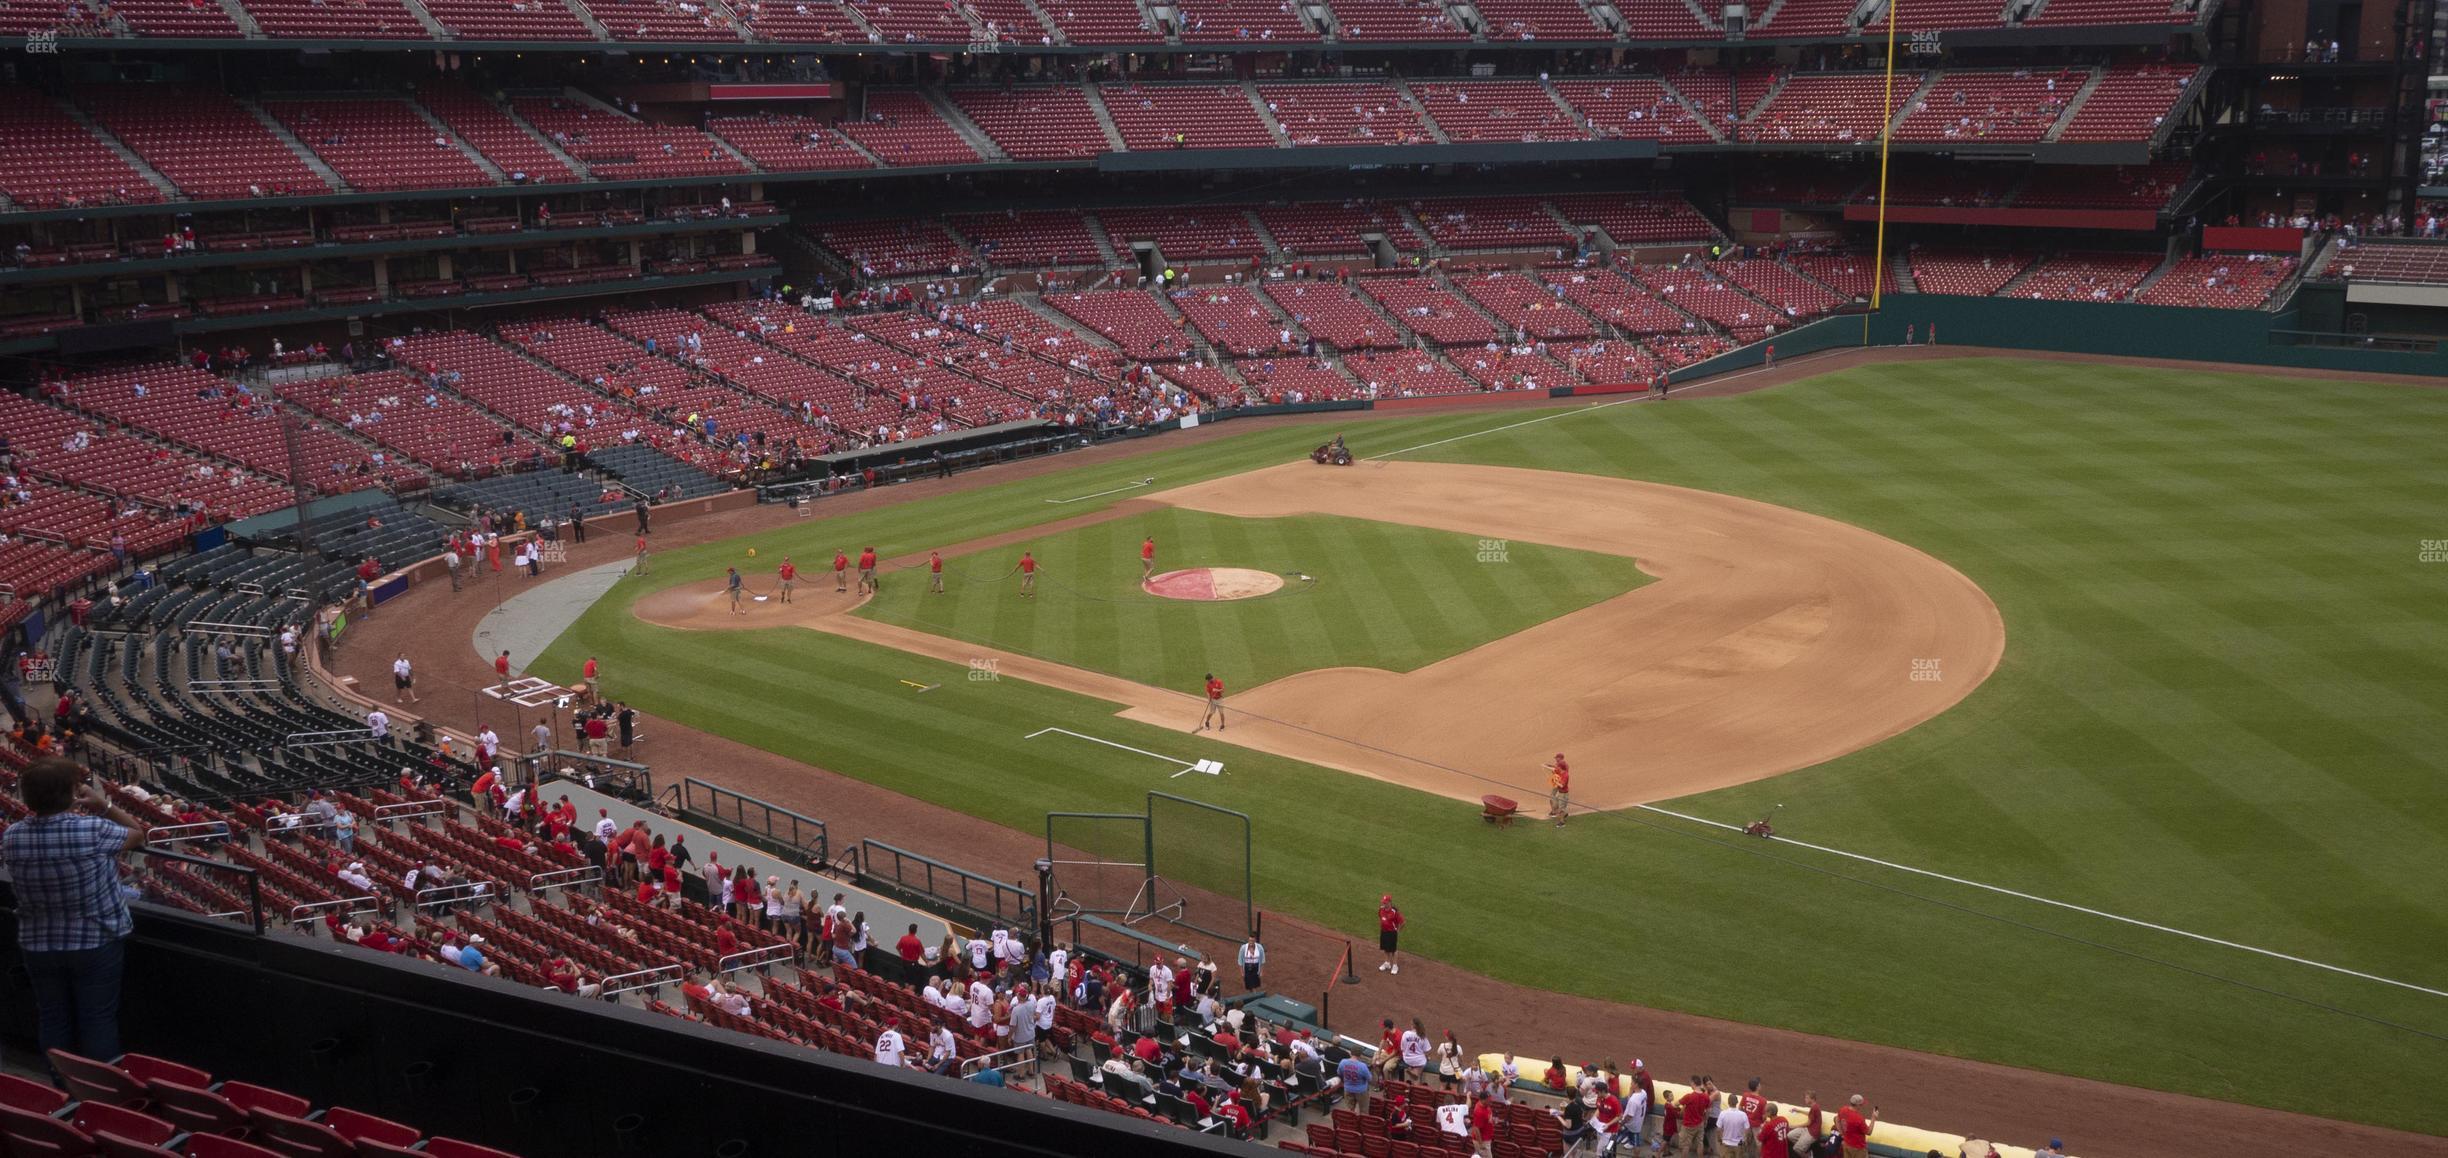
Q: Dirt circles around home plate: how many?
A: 1